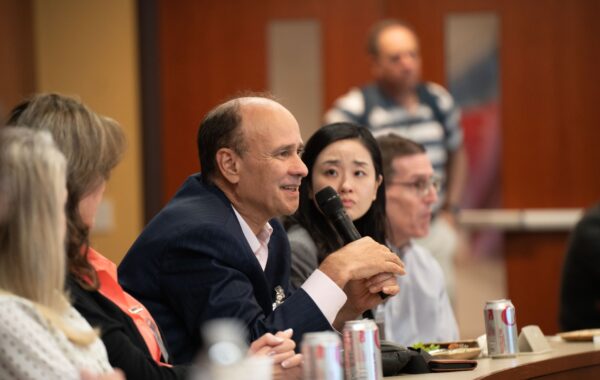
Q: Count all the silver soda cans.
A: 3